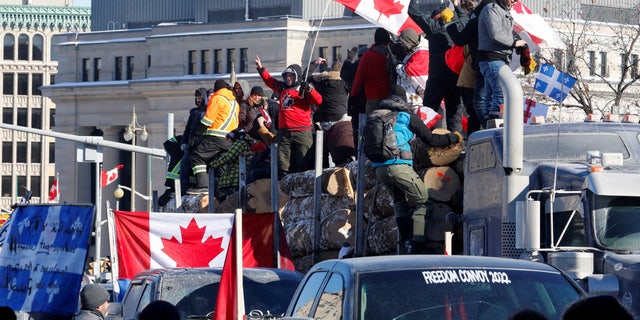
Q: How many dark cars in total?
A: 2